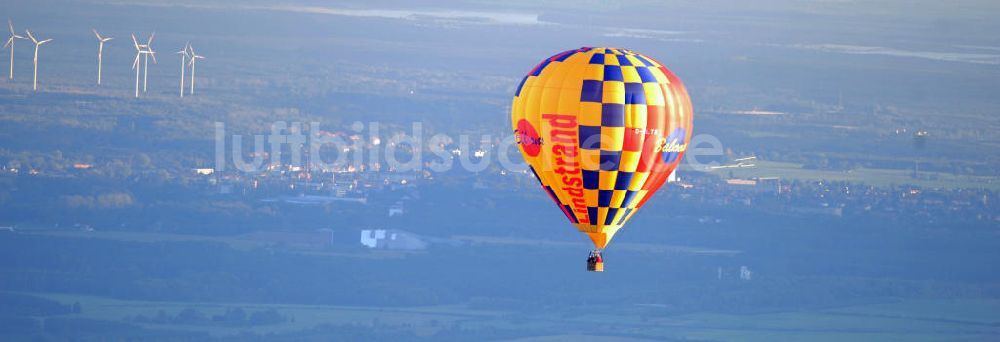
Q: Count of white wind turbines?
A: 7